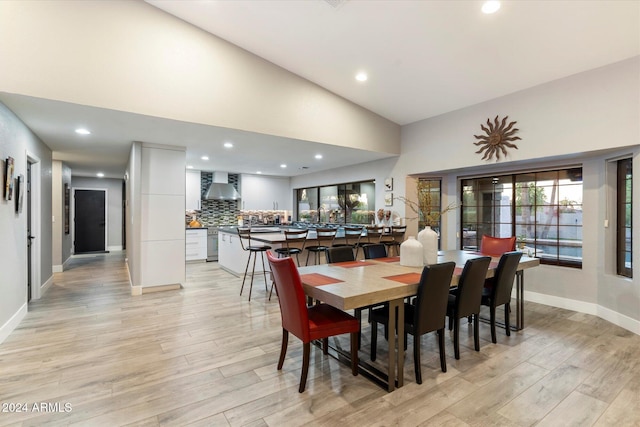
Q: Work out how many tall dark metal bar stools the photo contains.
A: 6